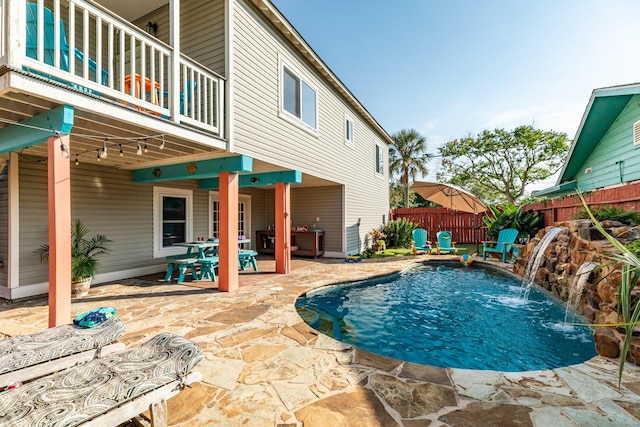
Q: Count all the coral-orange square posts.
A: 3